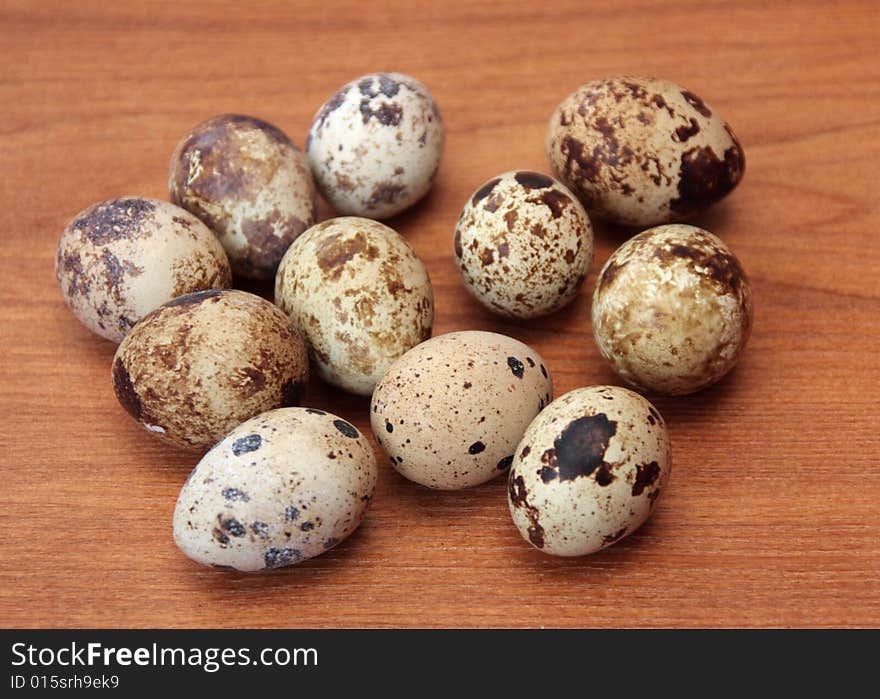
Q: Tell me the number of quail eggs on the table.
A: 11